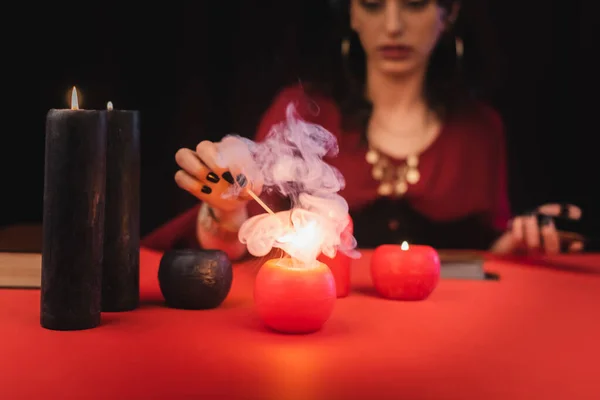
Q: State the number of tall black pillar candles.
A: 2